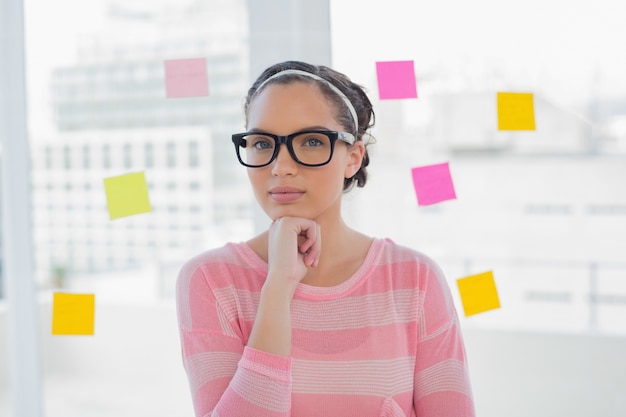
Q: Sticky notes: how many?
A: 7